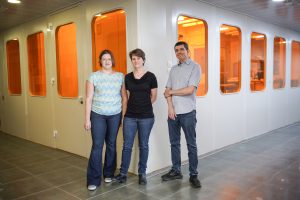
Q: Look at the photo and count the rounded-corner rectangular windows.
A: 9